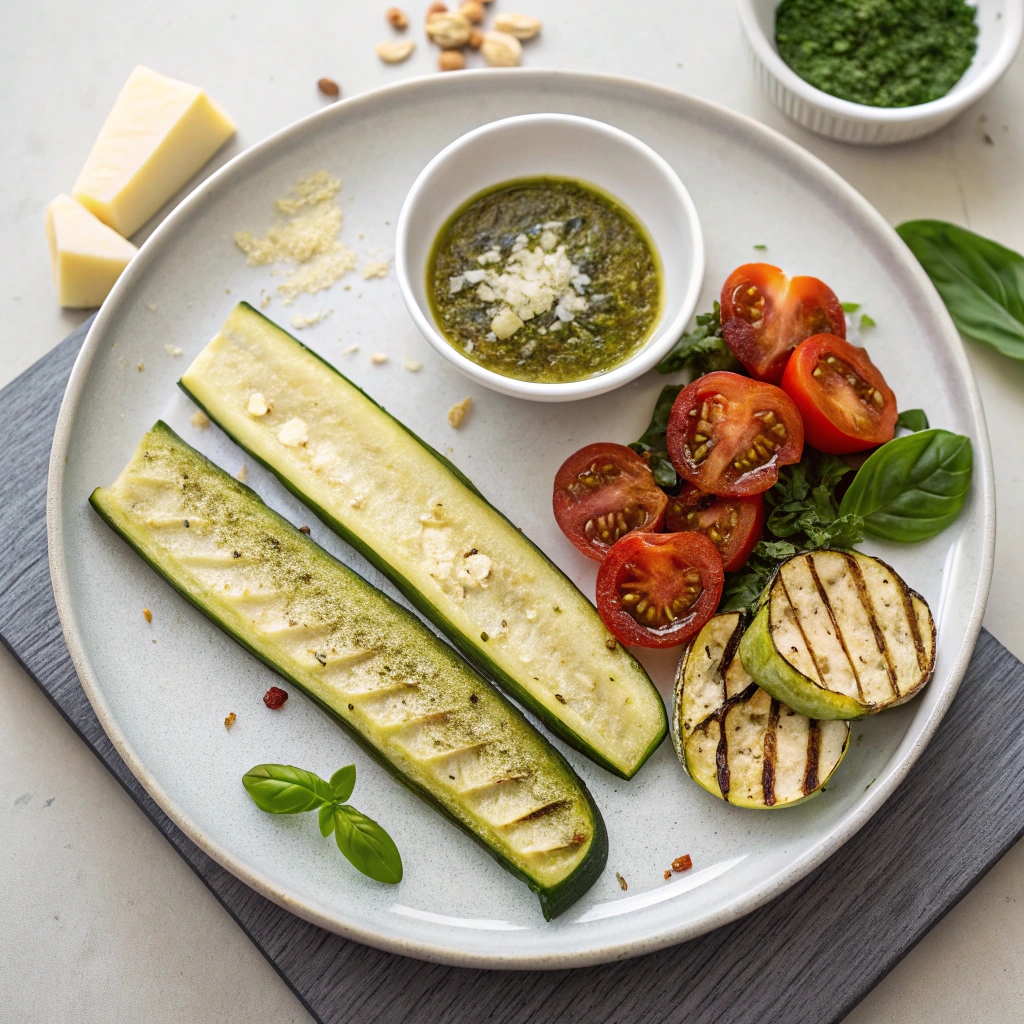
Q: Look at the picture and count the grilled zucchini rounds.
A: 2